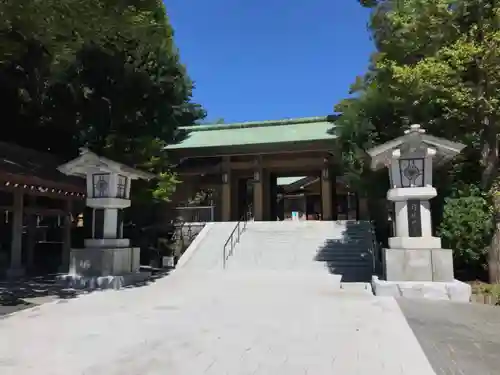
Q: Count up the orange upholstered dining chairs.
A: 0